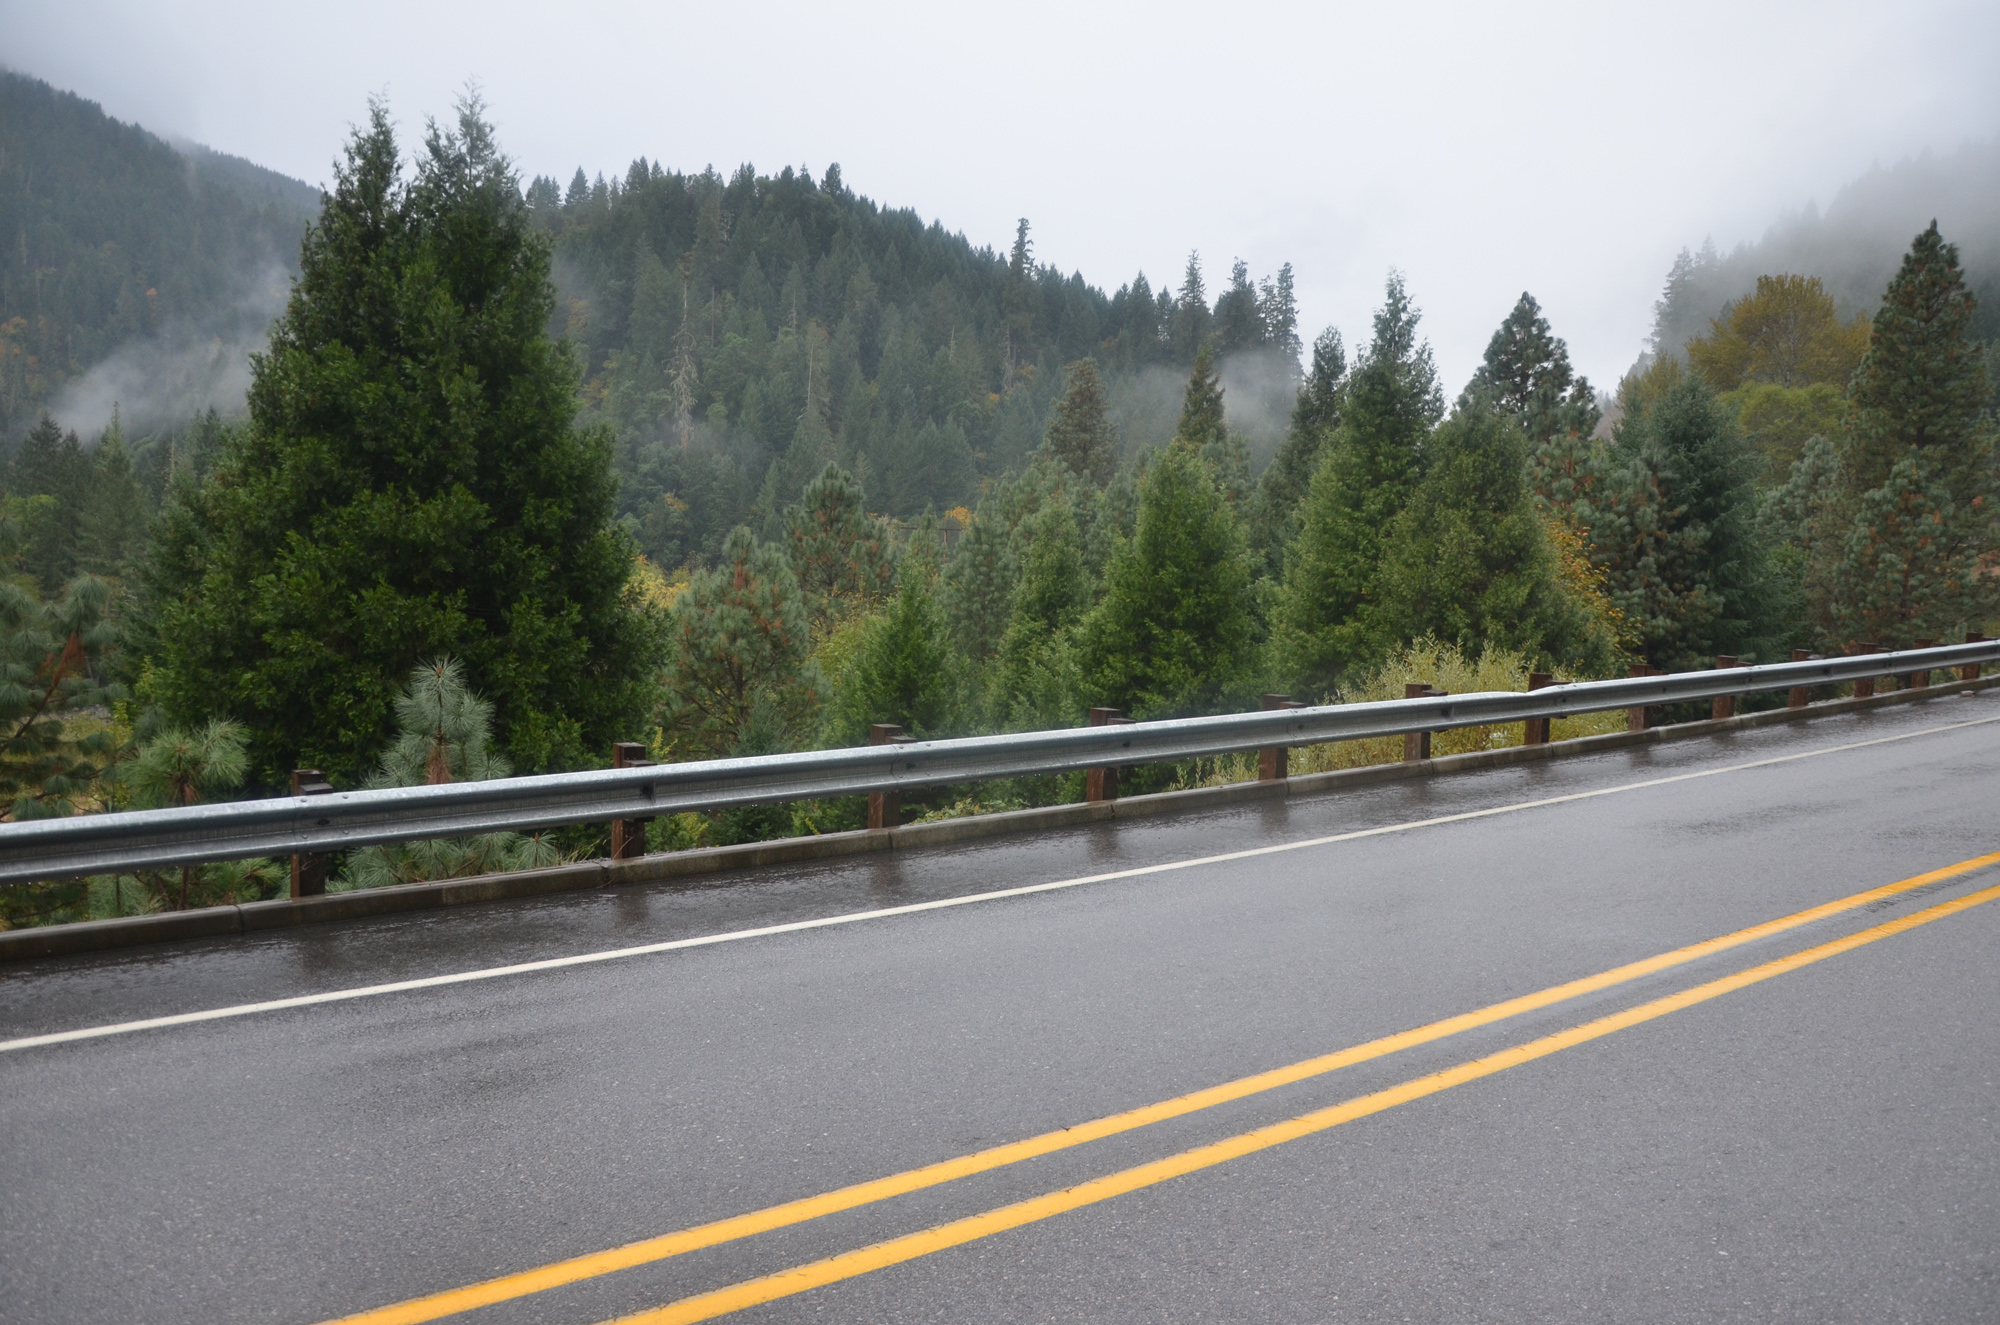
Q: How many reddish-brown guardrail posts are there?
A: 13